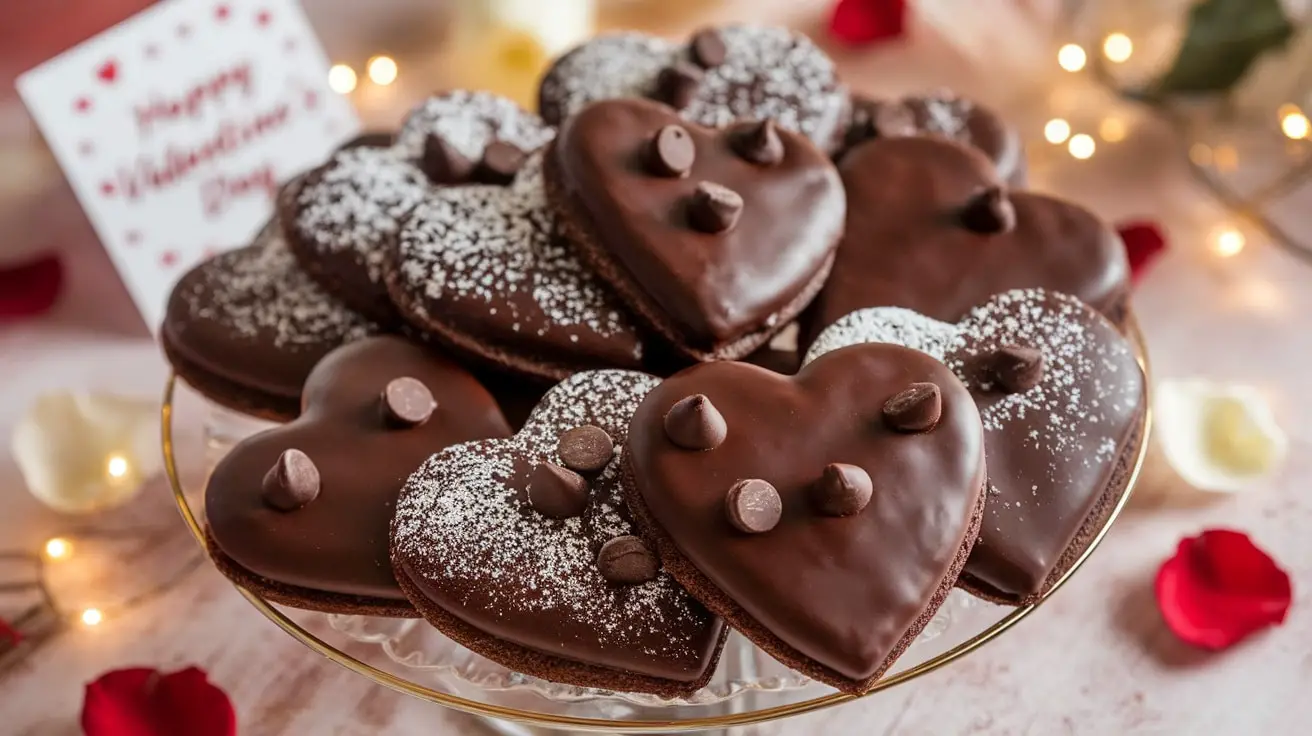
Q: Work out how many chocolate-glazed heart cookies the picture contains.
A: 11